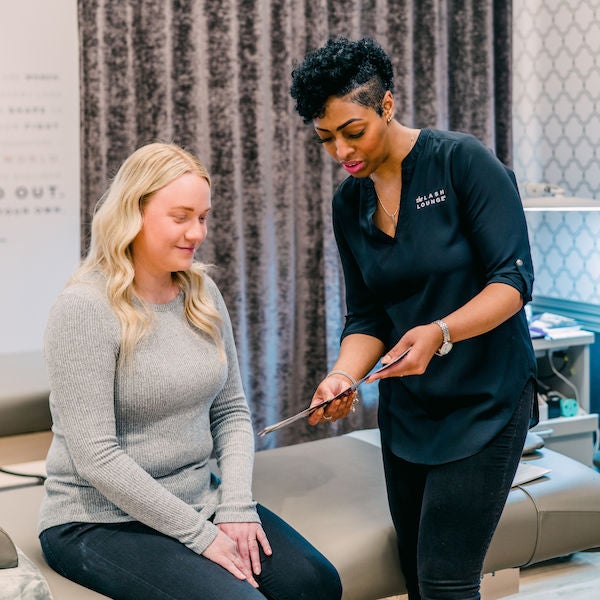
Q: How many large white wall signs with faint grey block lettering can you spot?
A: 1